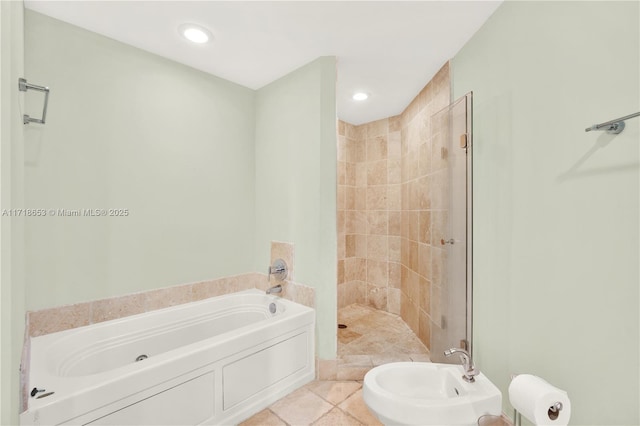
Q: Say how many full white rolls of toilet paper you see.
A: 1